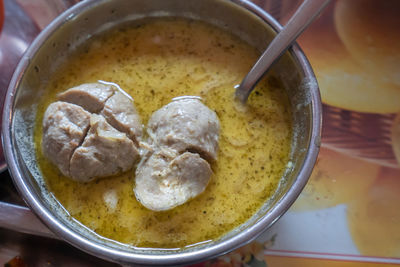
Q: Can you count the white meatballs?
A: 2